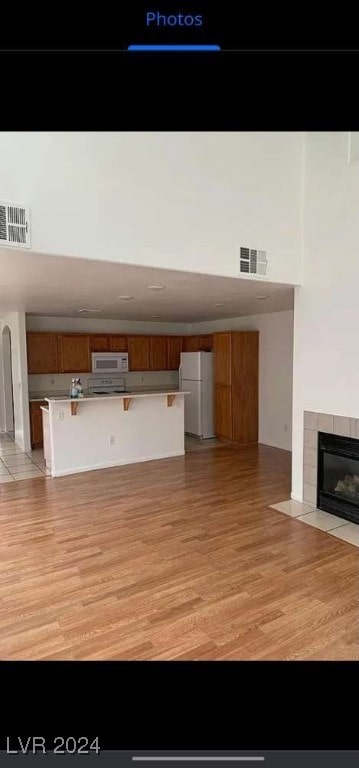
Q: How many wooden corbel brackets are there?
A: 3